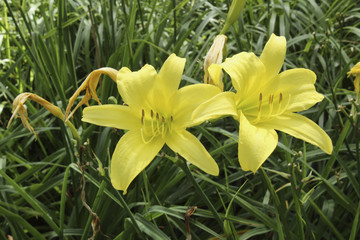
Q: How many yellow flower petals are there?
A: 12